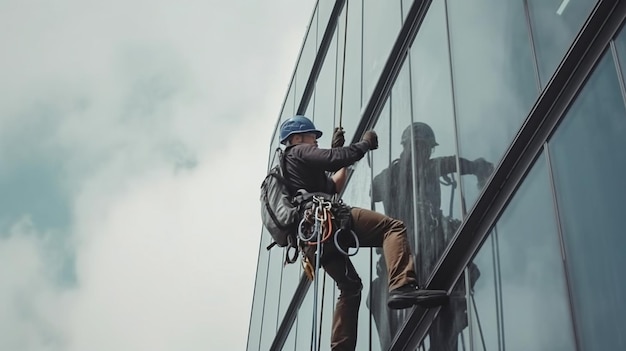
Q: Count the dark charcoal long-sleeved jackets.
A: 1